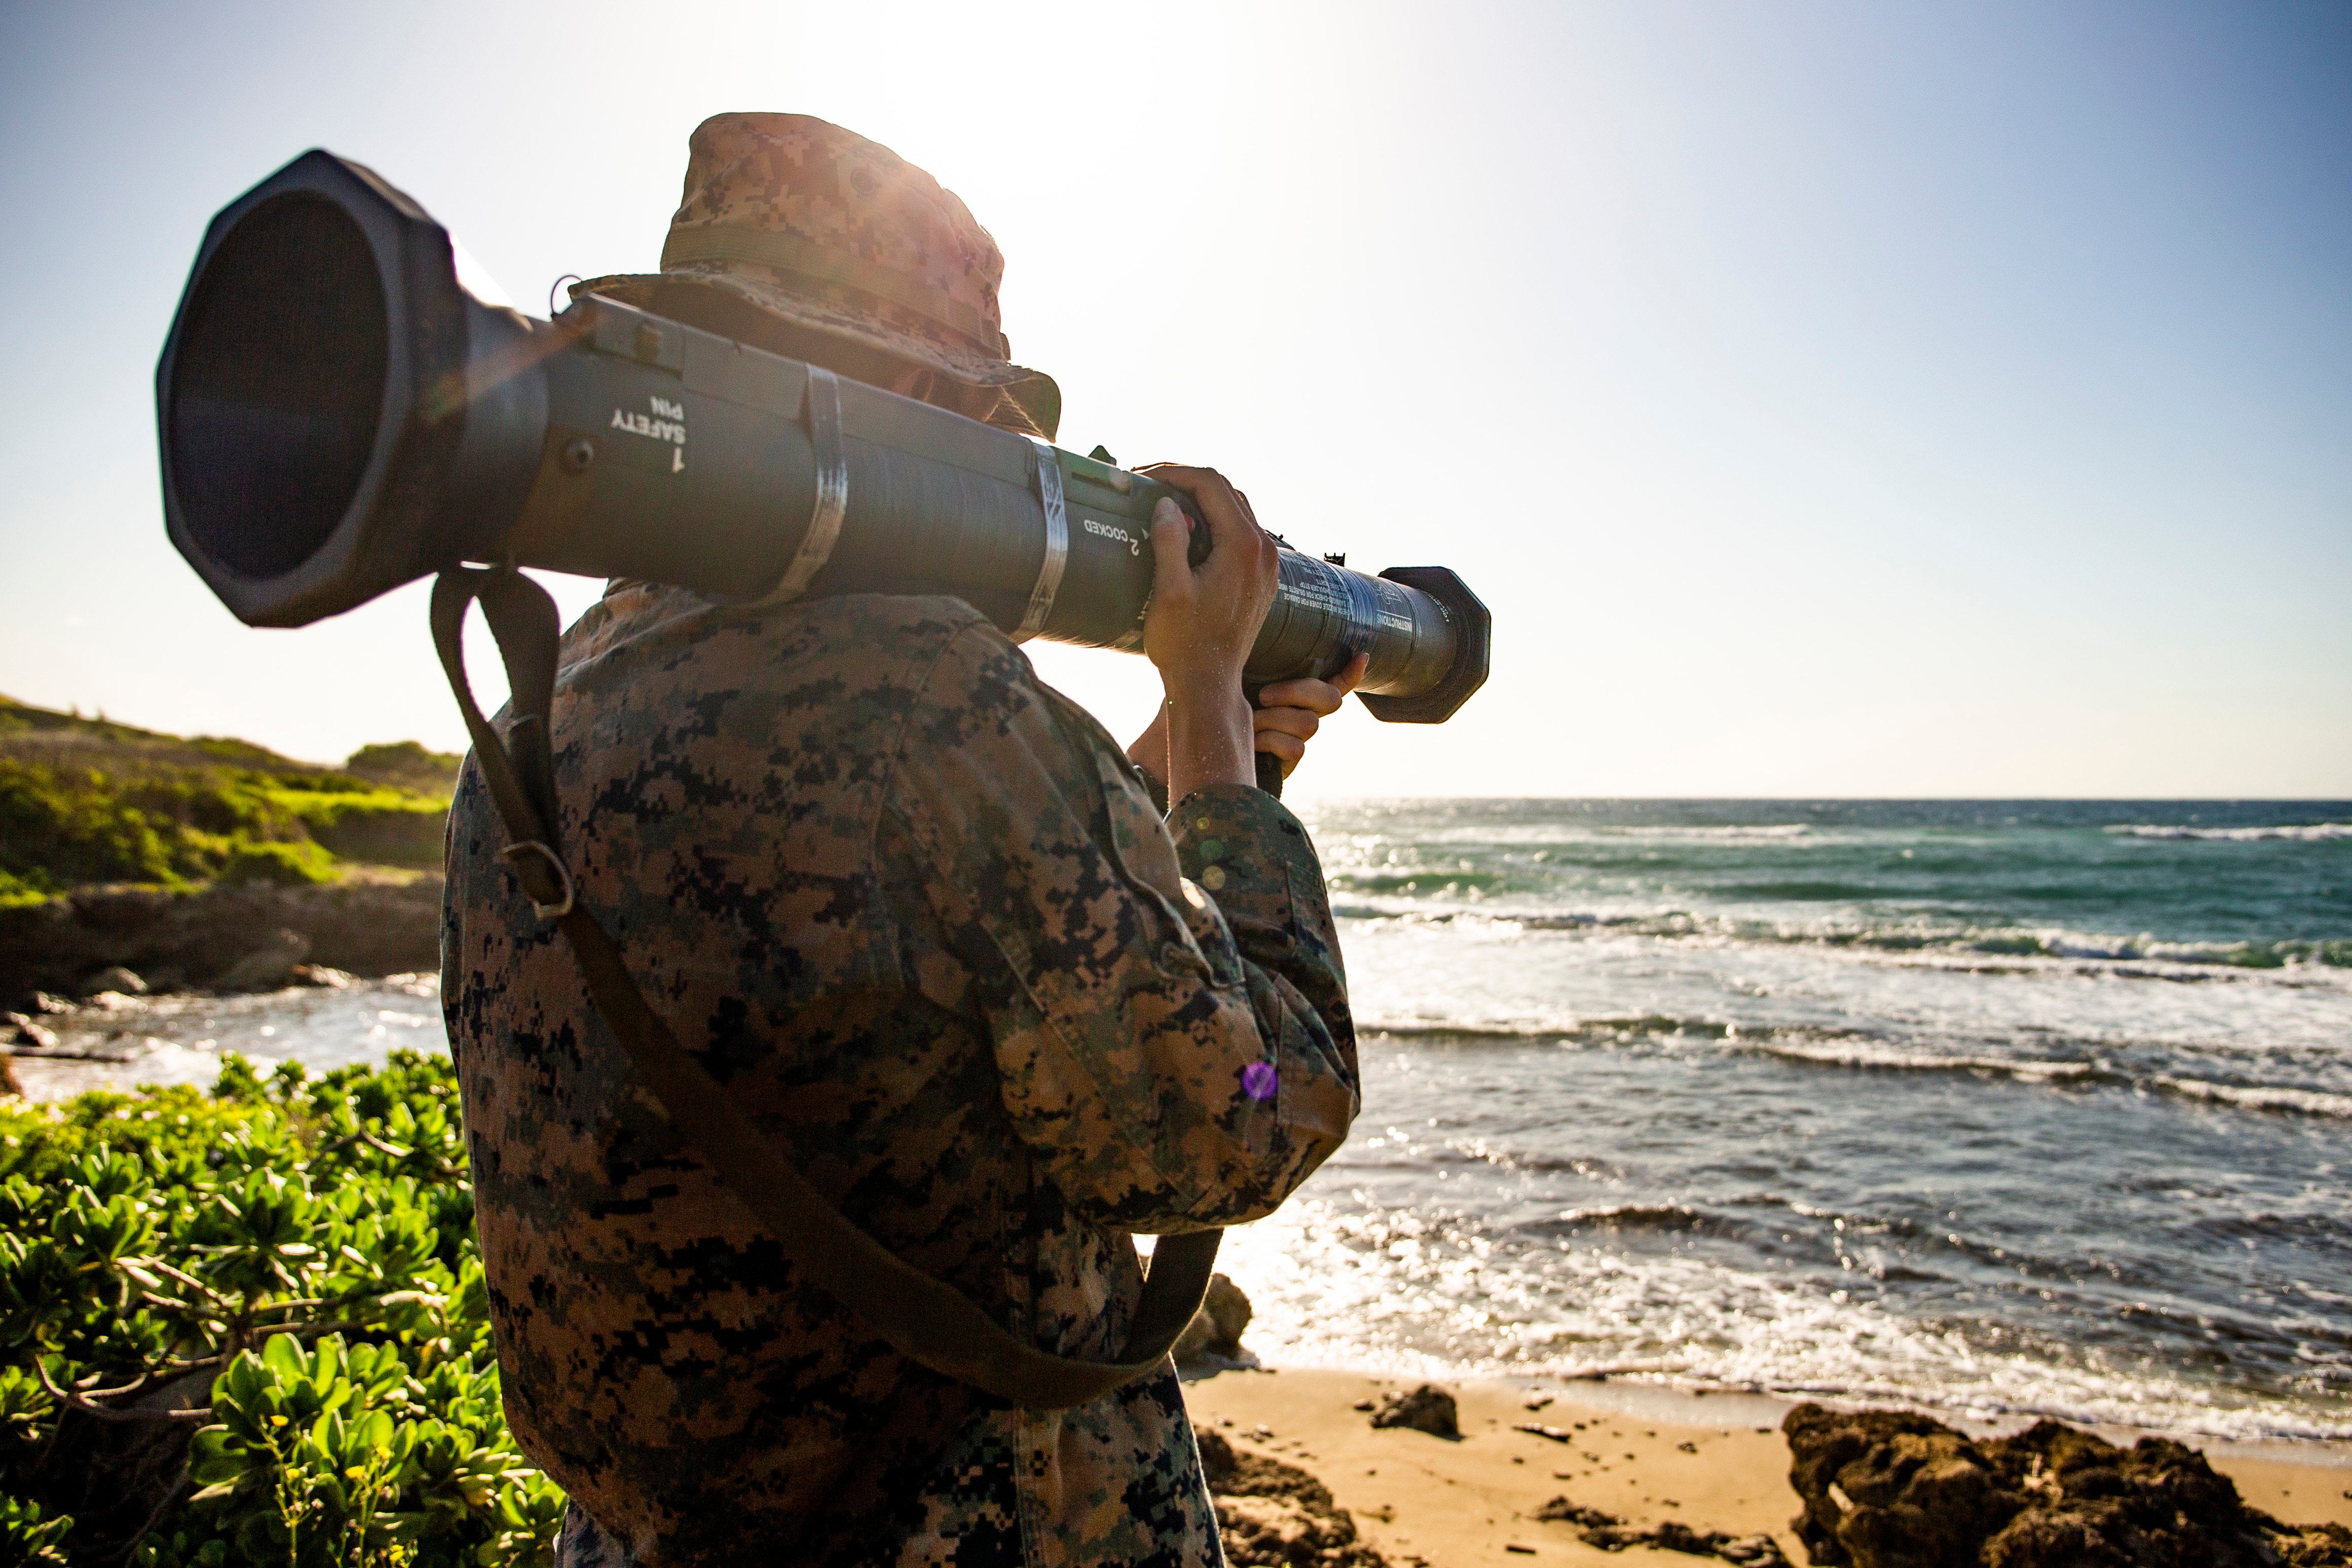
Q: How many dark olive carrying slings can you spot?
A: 1